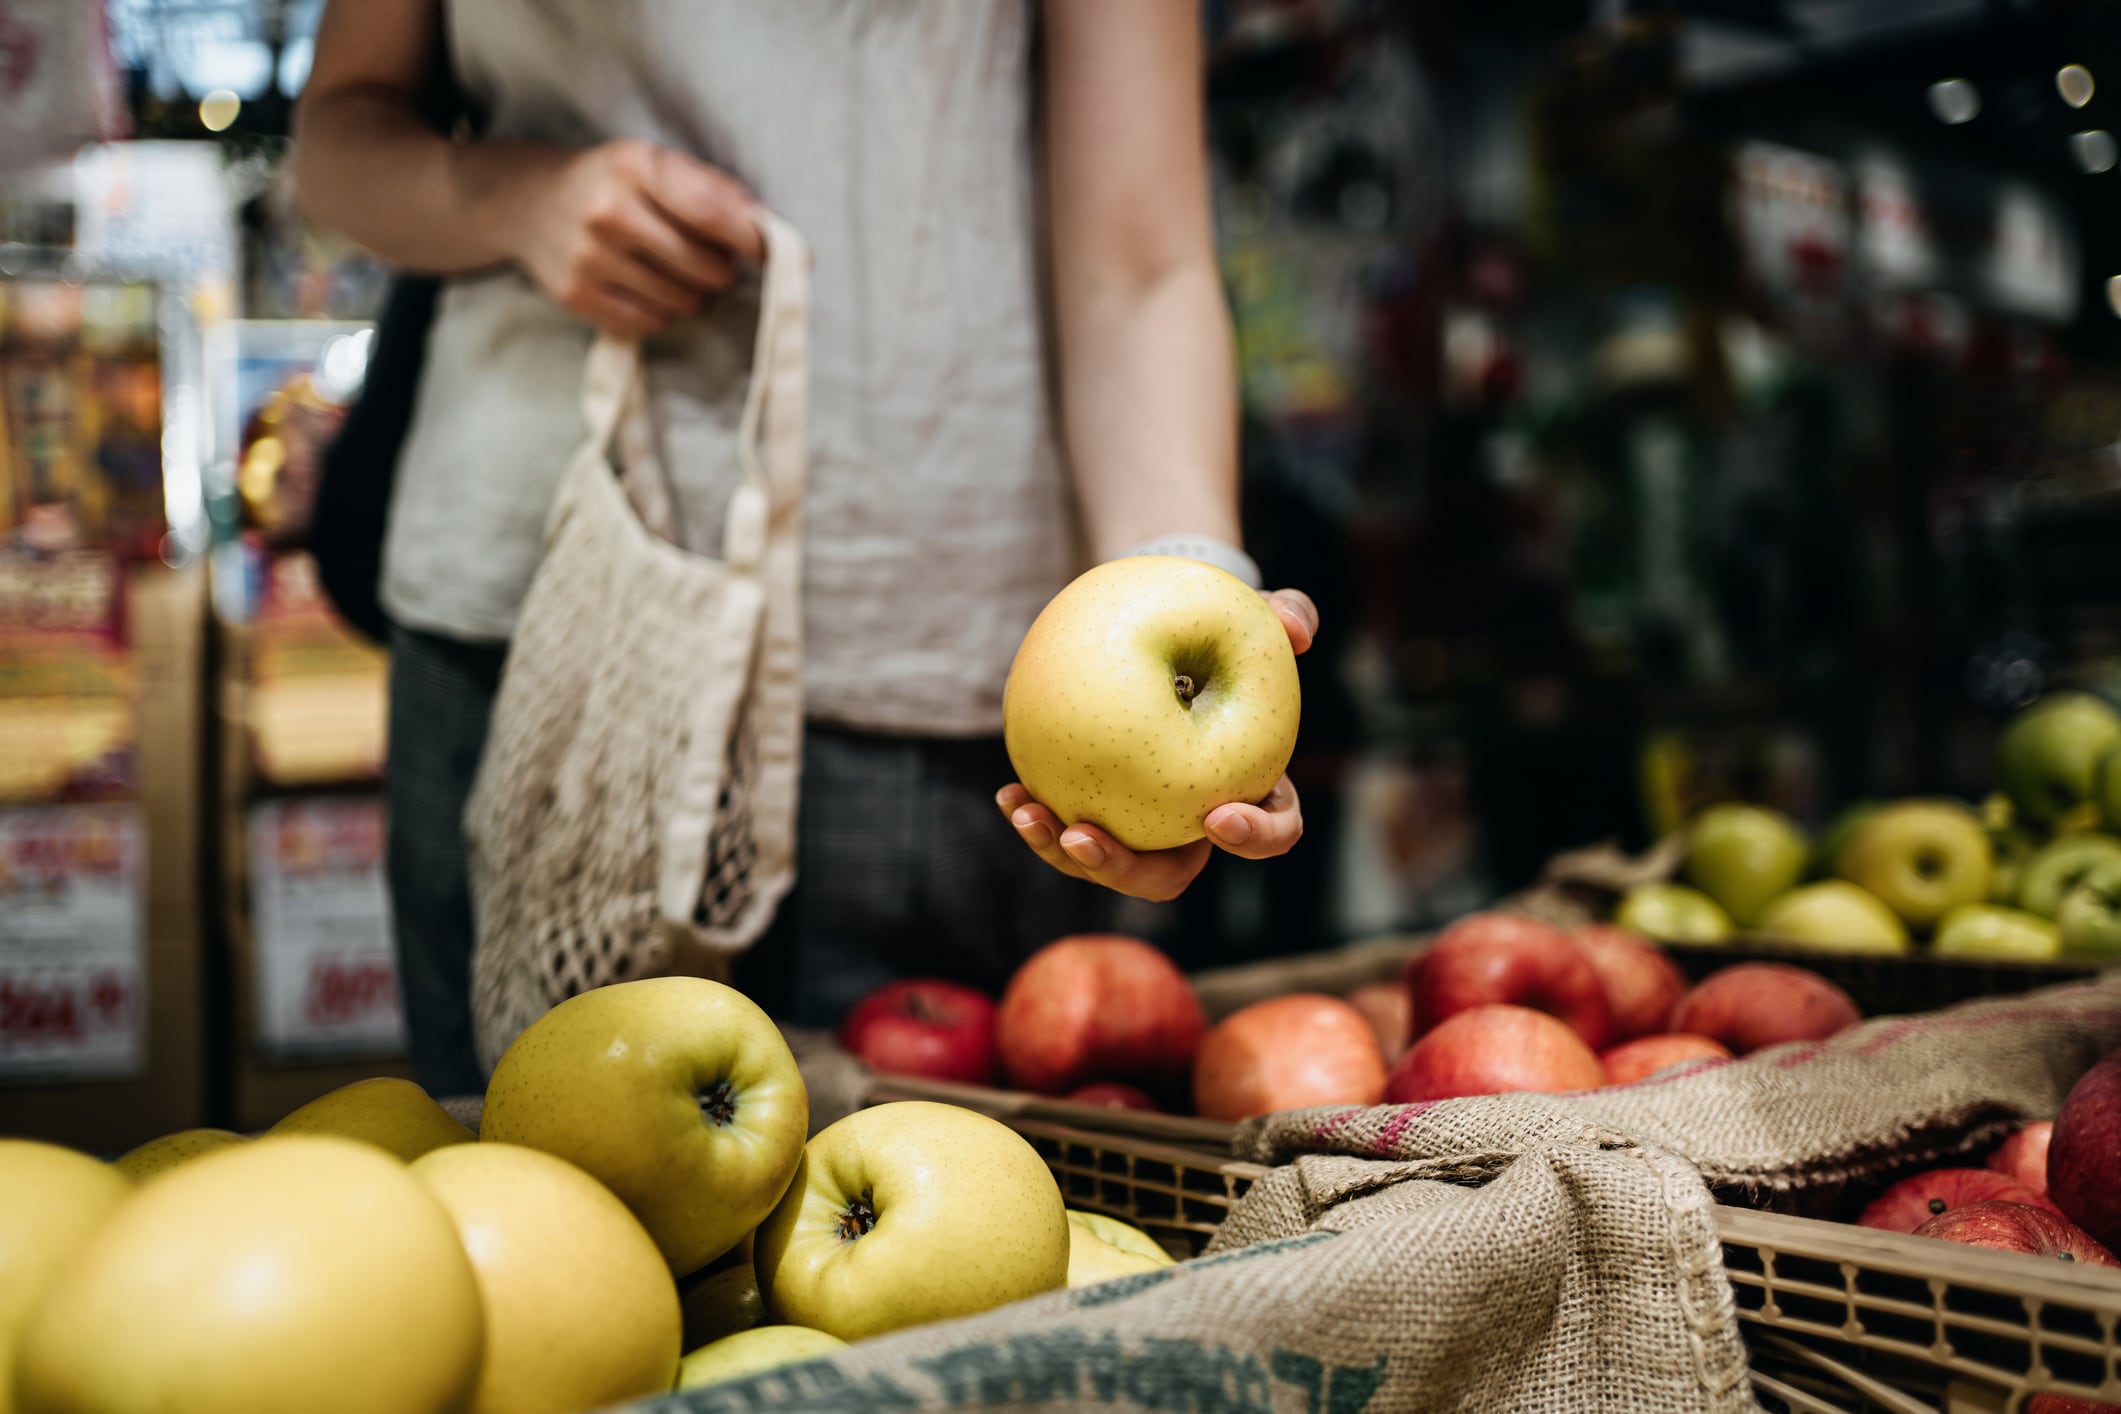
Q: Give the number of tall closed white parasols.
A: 0